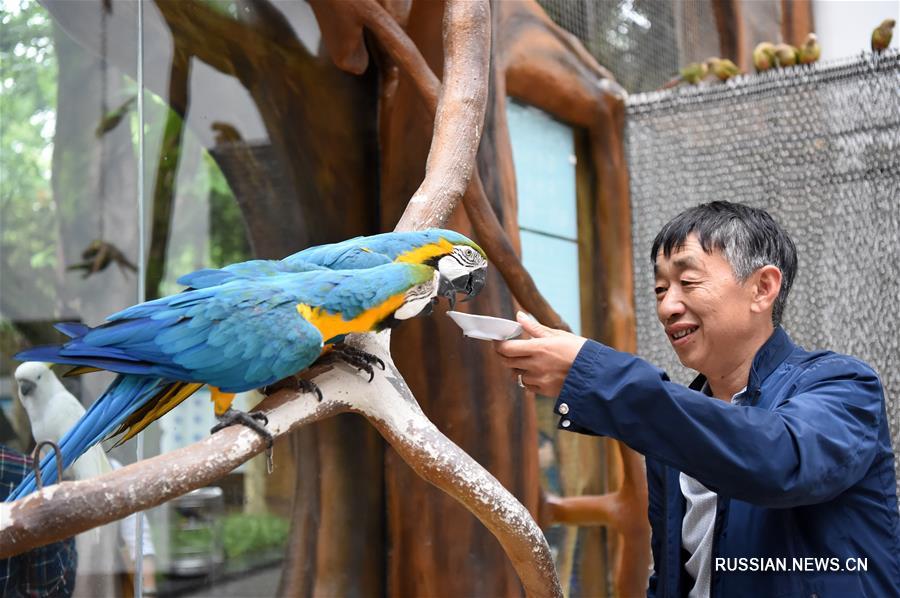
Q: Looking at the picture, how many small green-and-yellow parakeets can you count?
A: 6